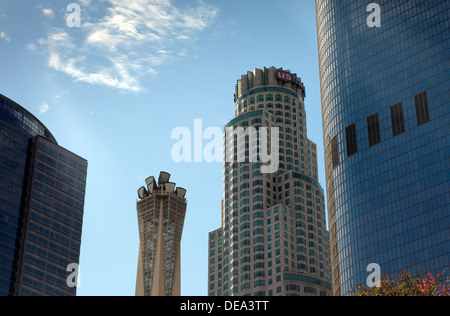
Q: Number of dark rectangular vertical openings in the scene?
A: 5